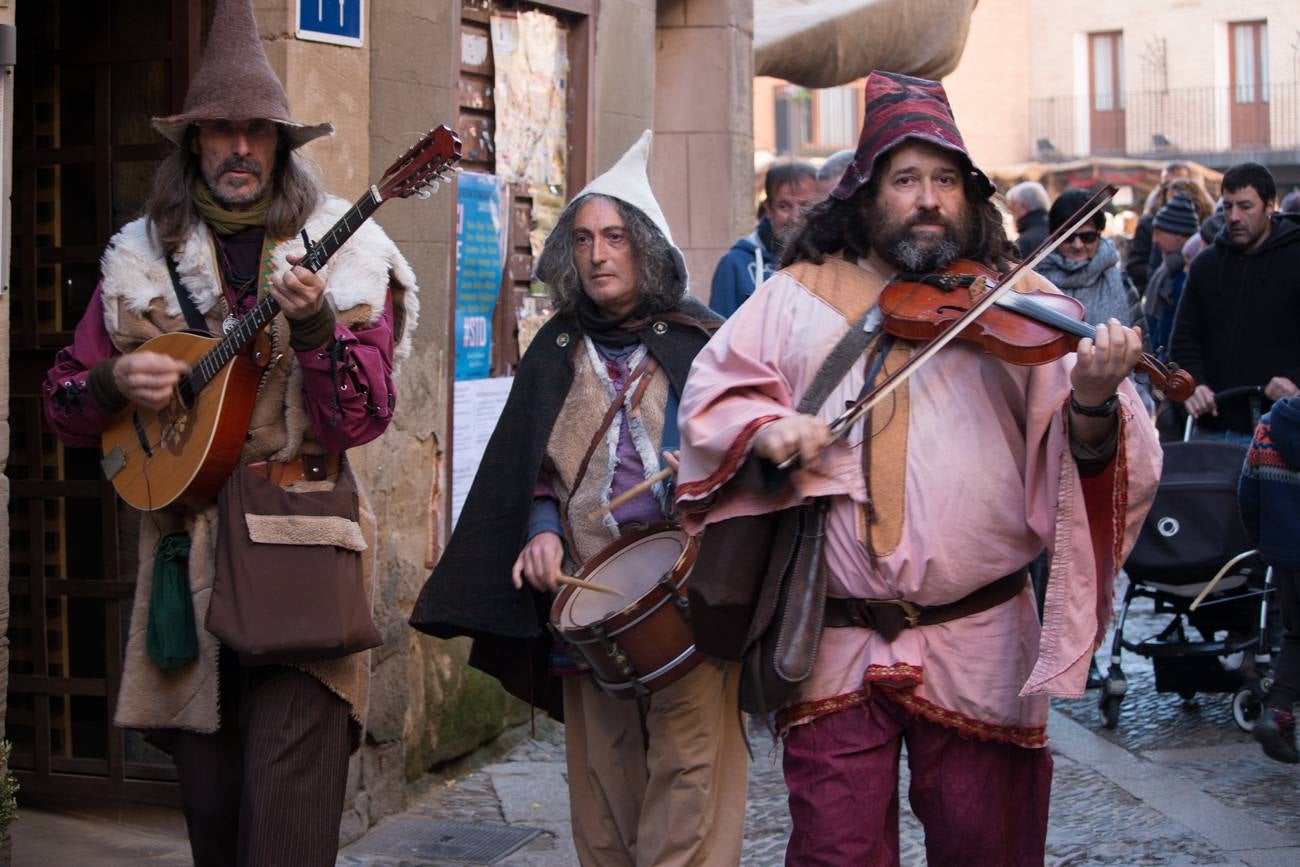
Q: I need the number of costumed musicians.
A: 3